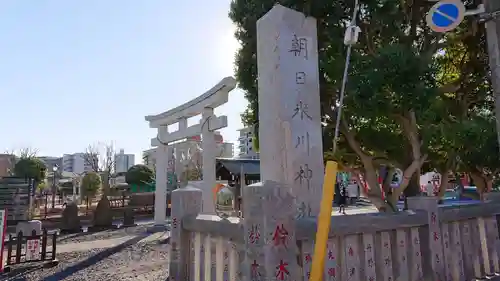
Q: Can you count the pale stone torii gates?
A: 1